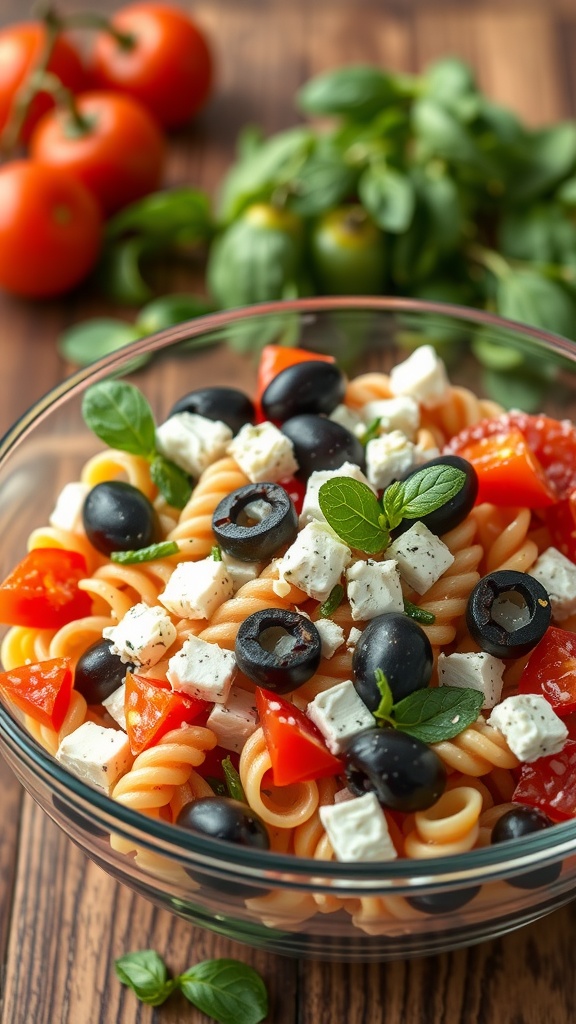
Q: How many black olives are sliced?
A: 3